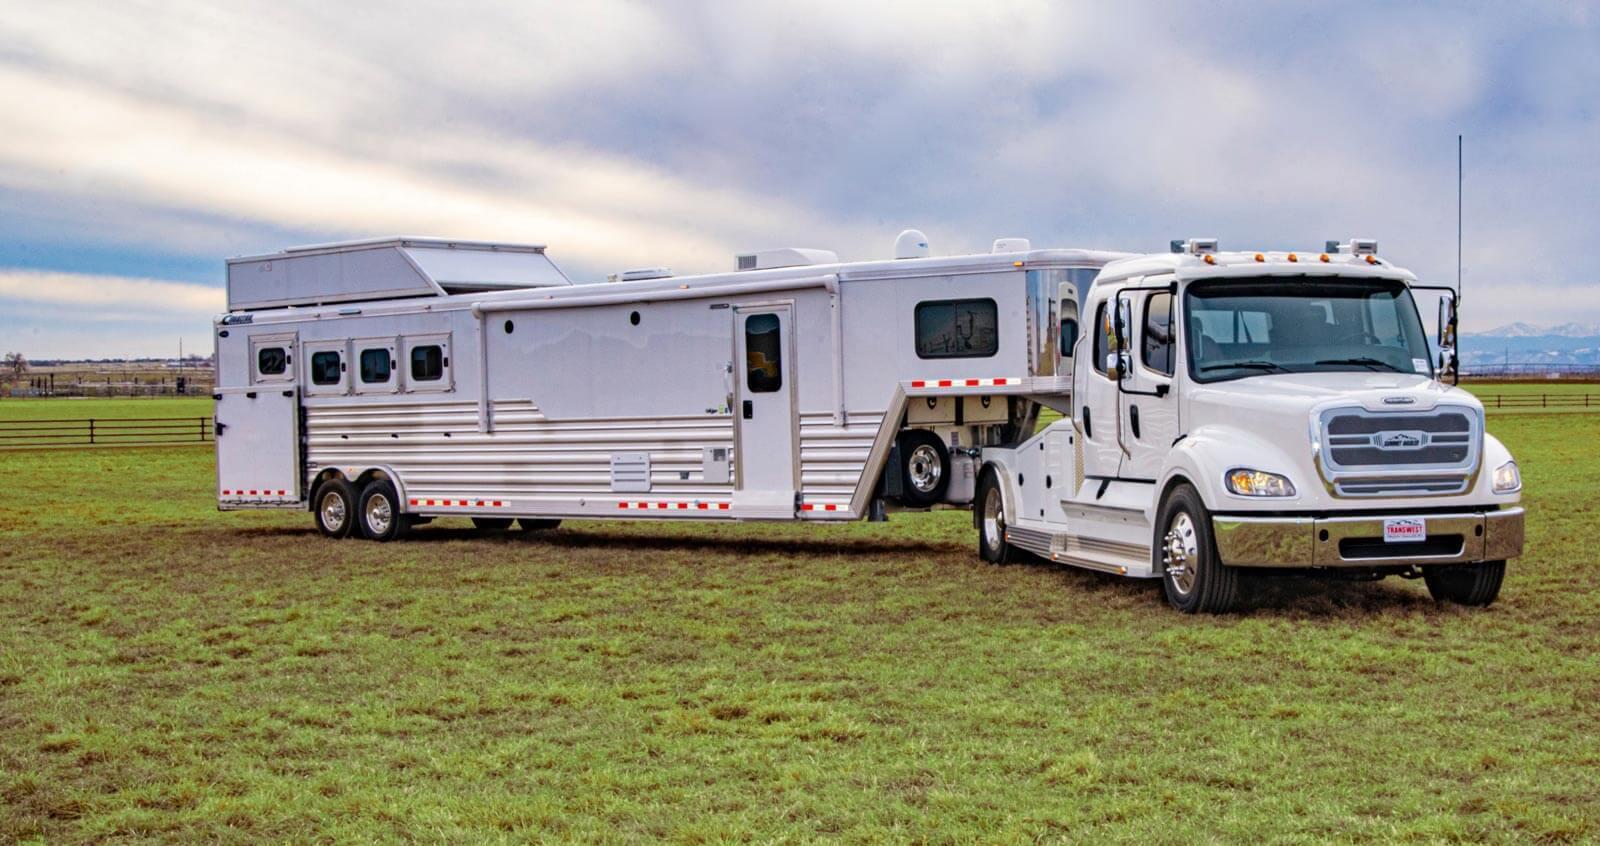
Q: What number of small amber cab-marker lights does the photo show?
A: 5